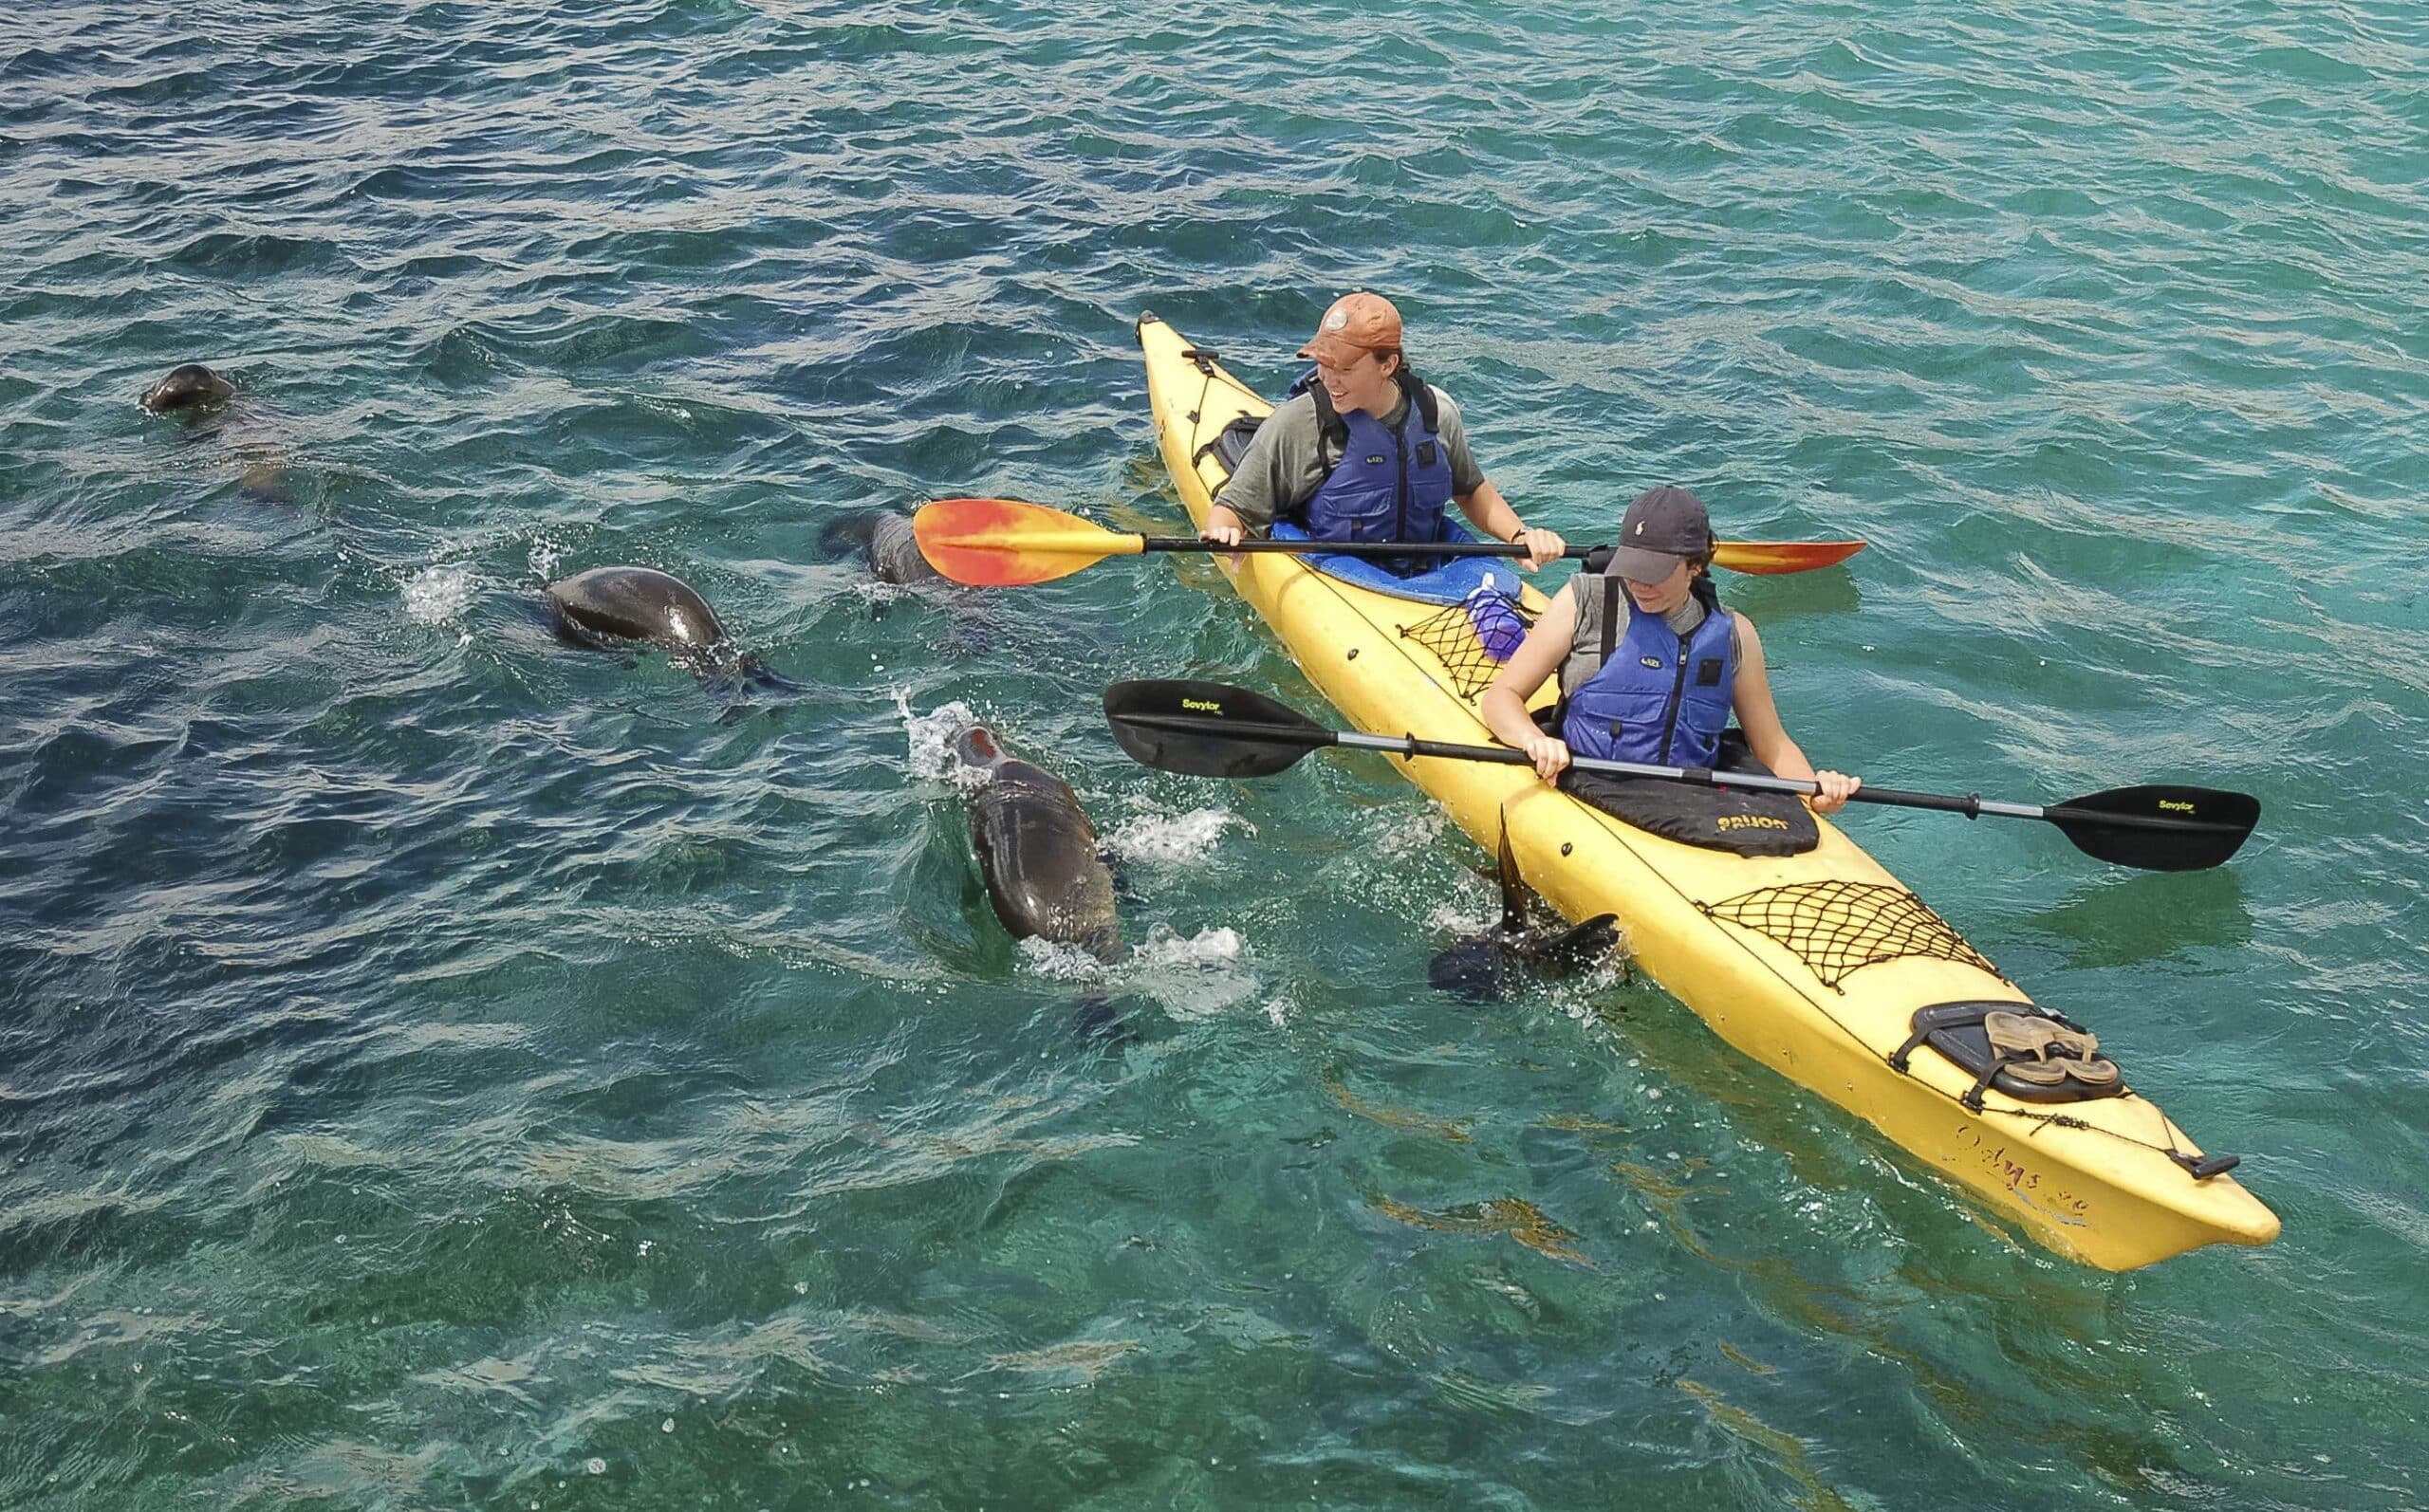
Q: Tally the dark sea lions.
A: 5